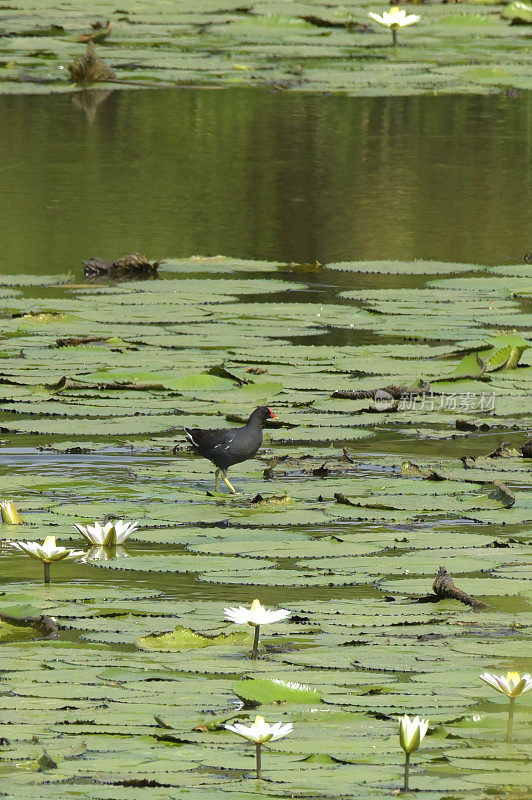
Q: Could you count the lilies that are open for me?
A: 6